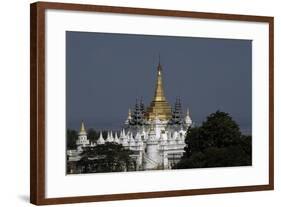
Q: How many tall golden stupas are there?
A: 1